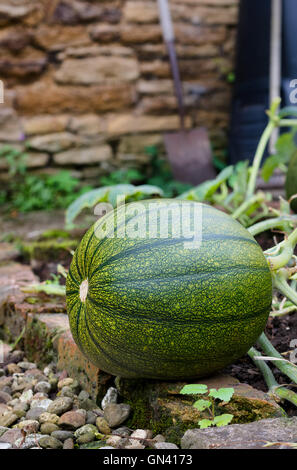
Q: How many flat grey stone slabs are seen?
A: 1